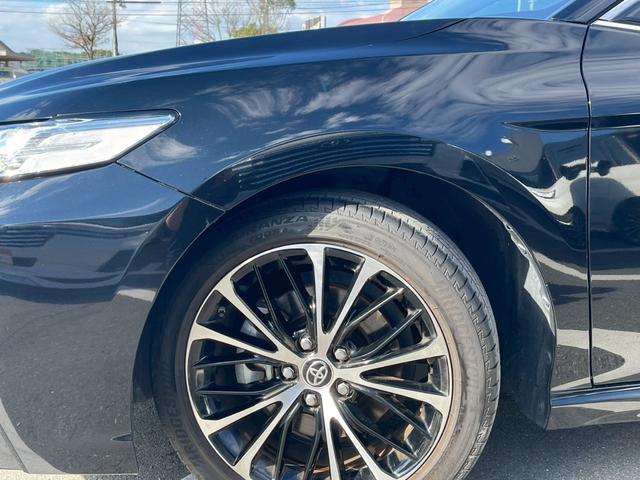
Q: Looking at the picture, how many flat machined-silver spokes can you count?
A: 10